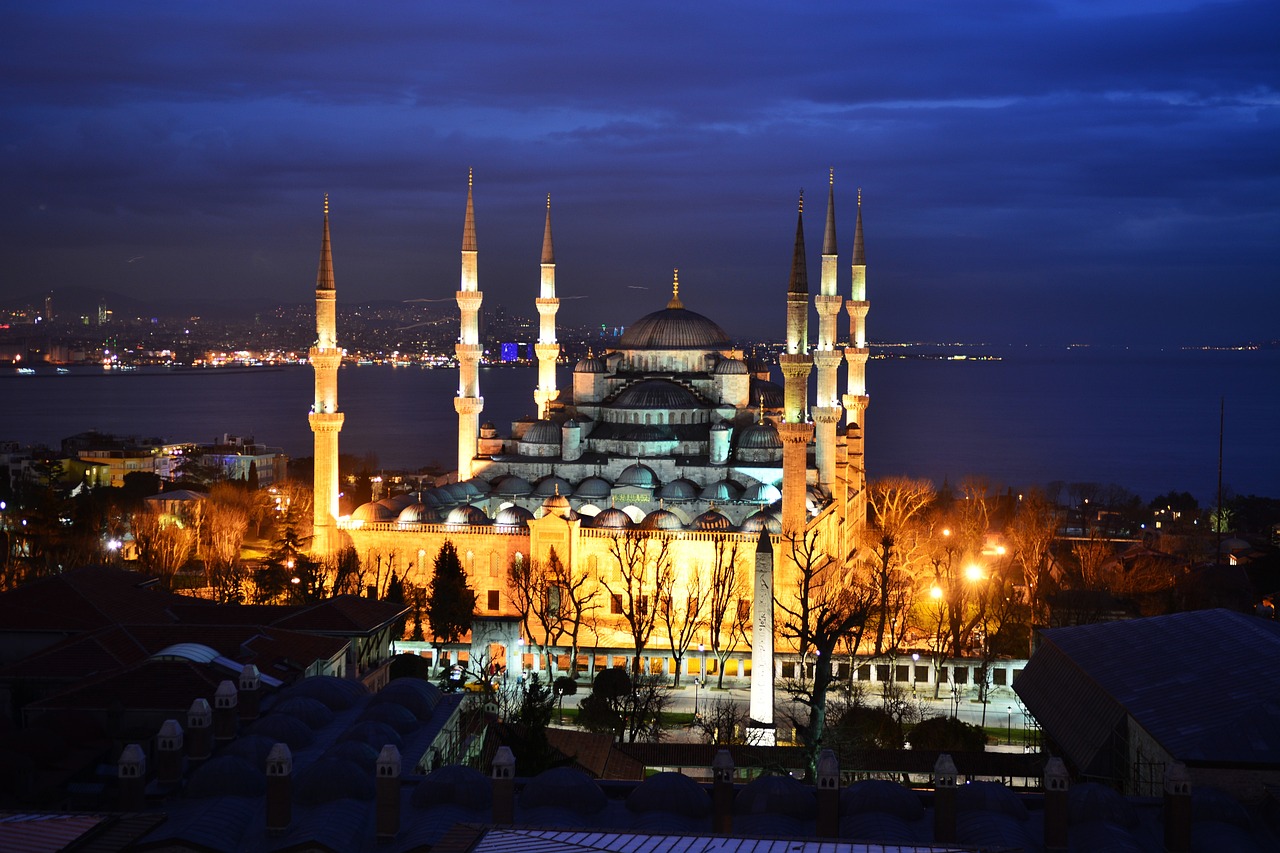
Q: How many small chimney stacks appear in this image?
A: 13